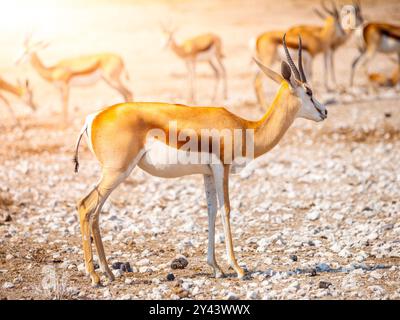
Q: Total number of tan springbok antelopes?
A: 7